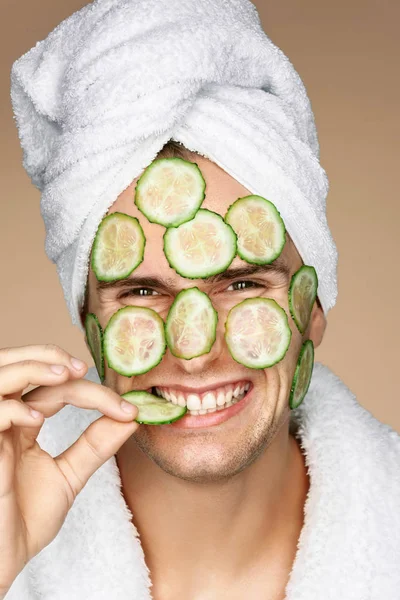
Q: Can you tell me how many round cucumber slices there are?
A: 11